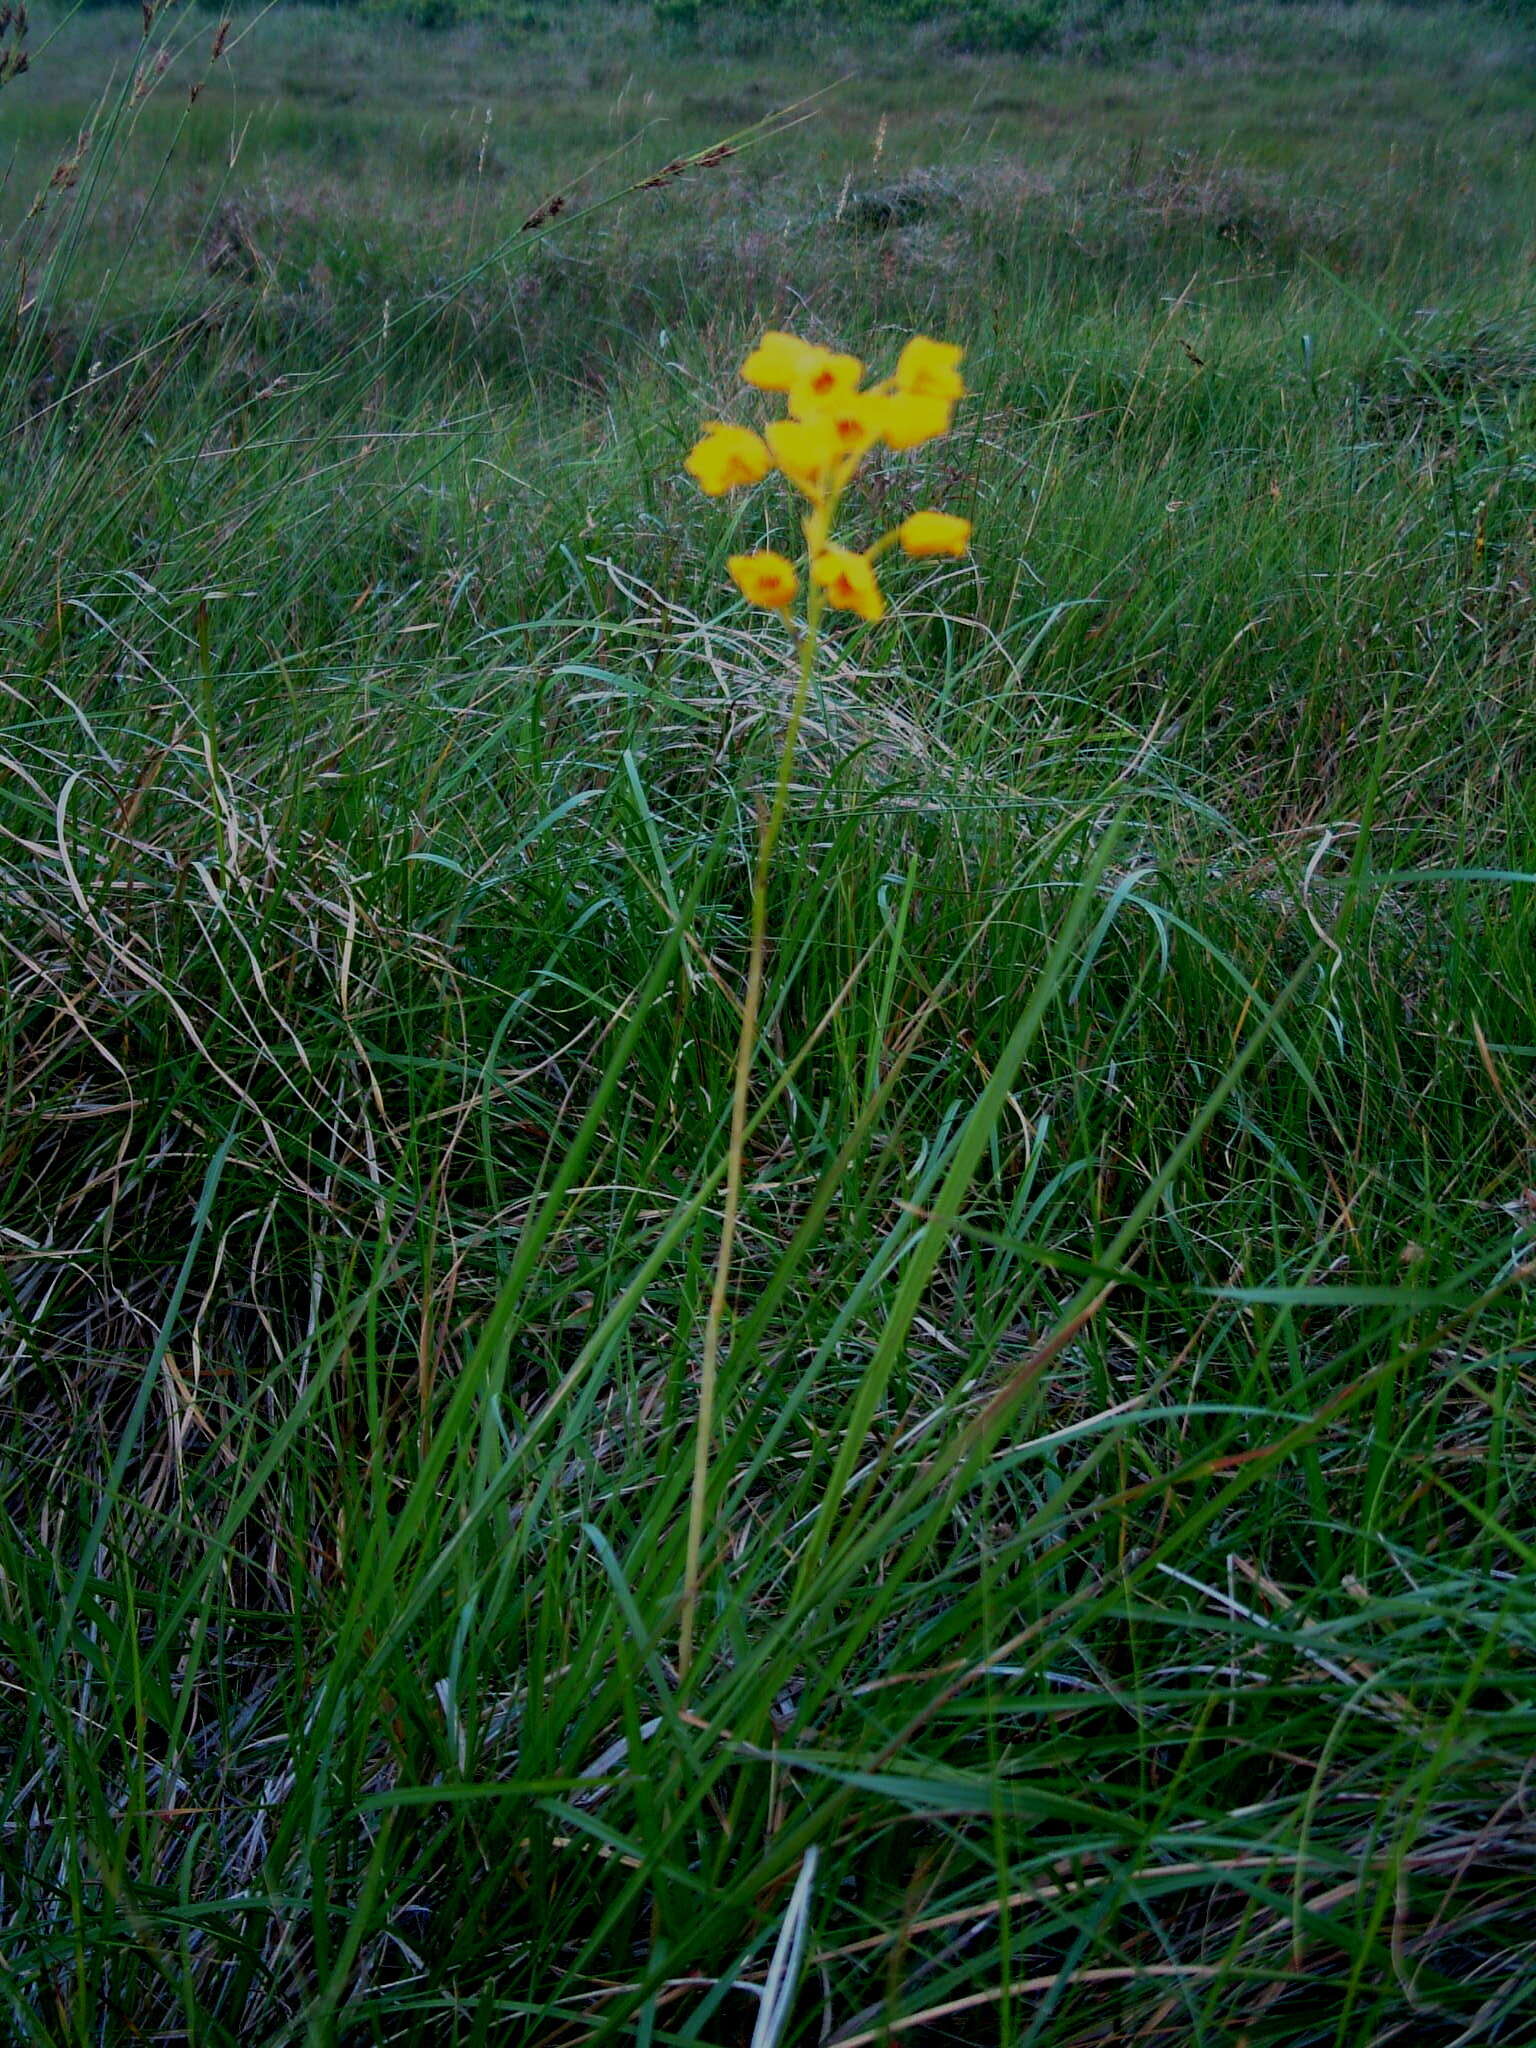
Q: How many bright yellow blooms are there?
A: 10